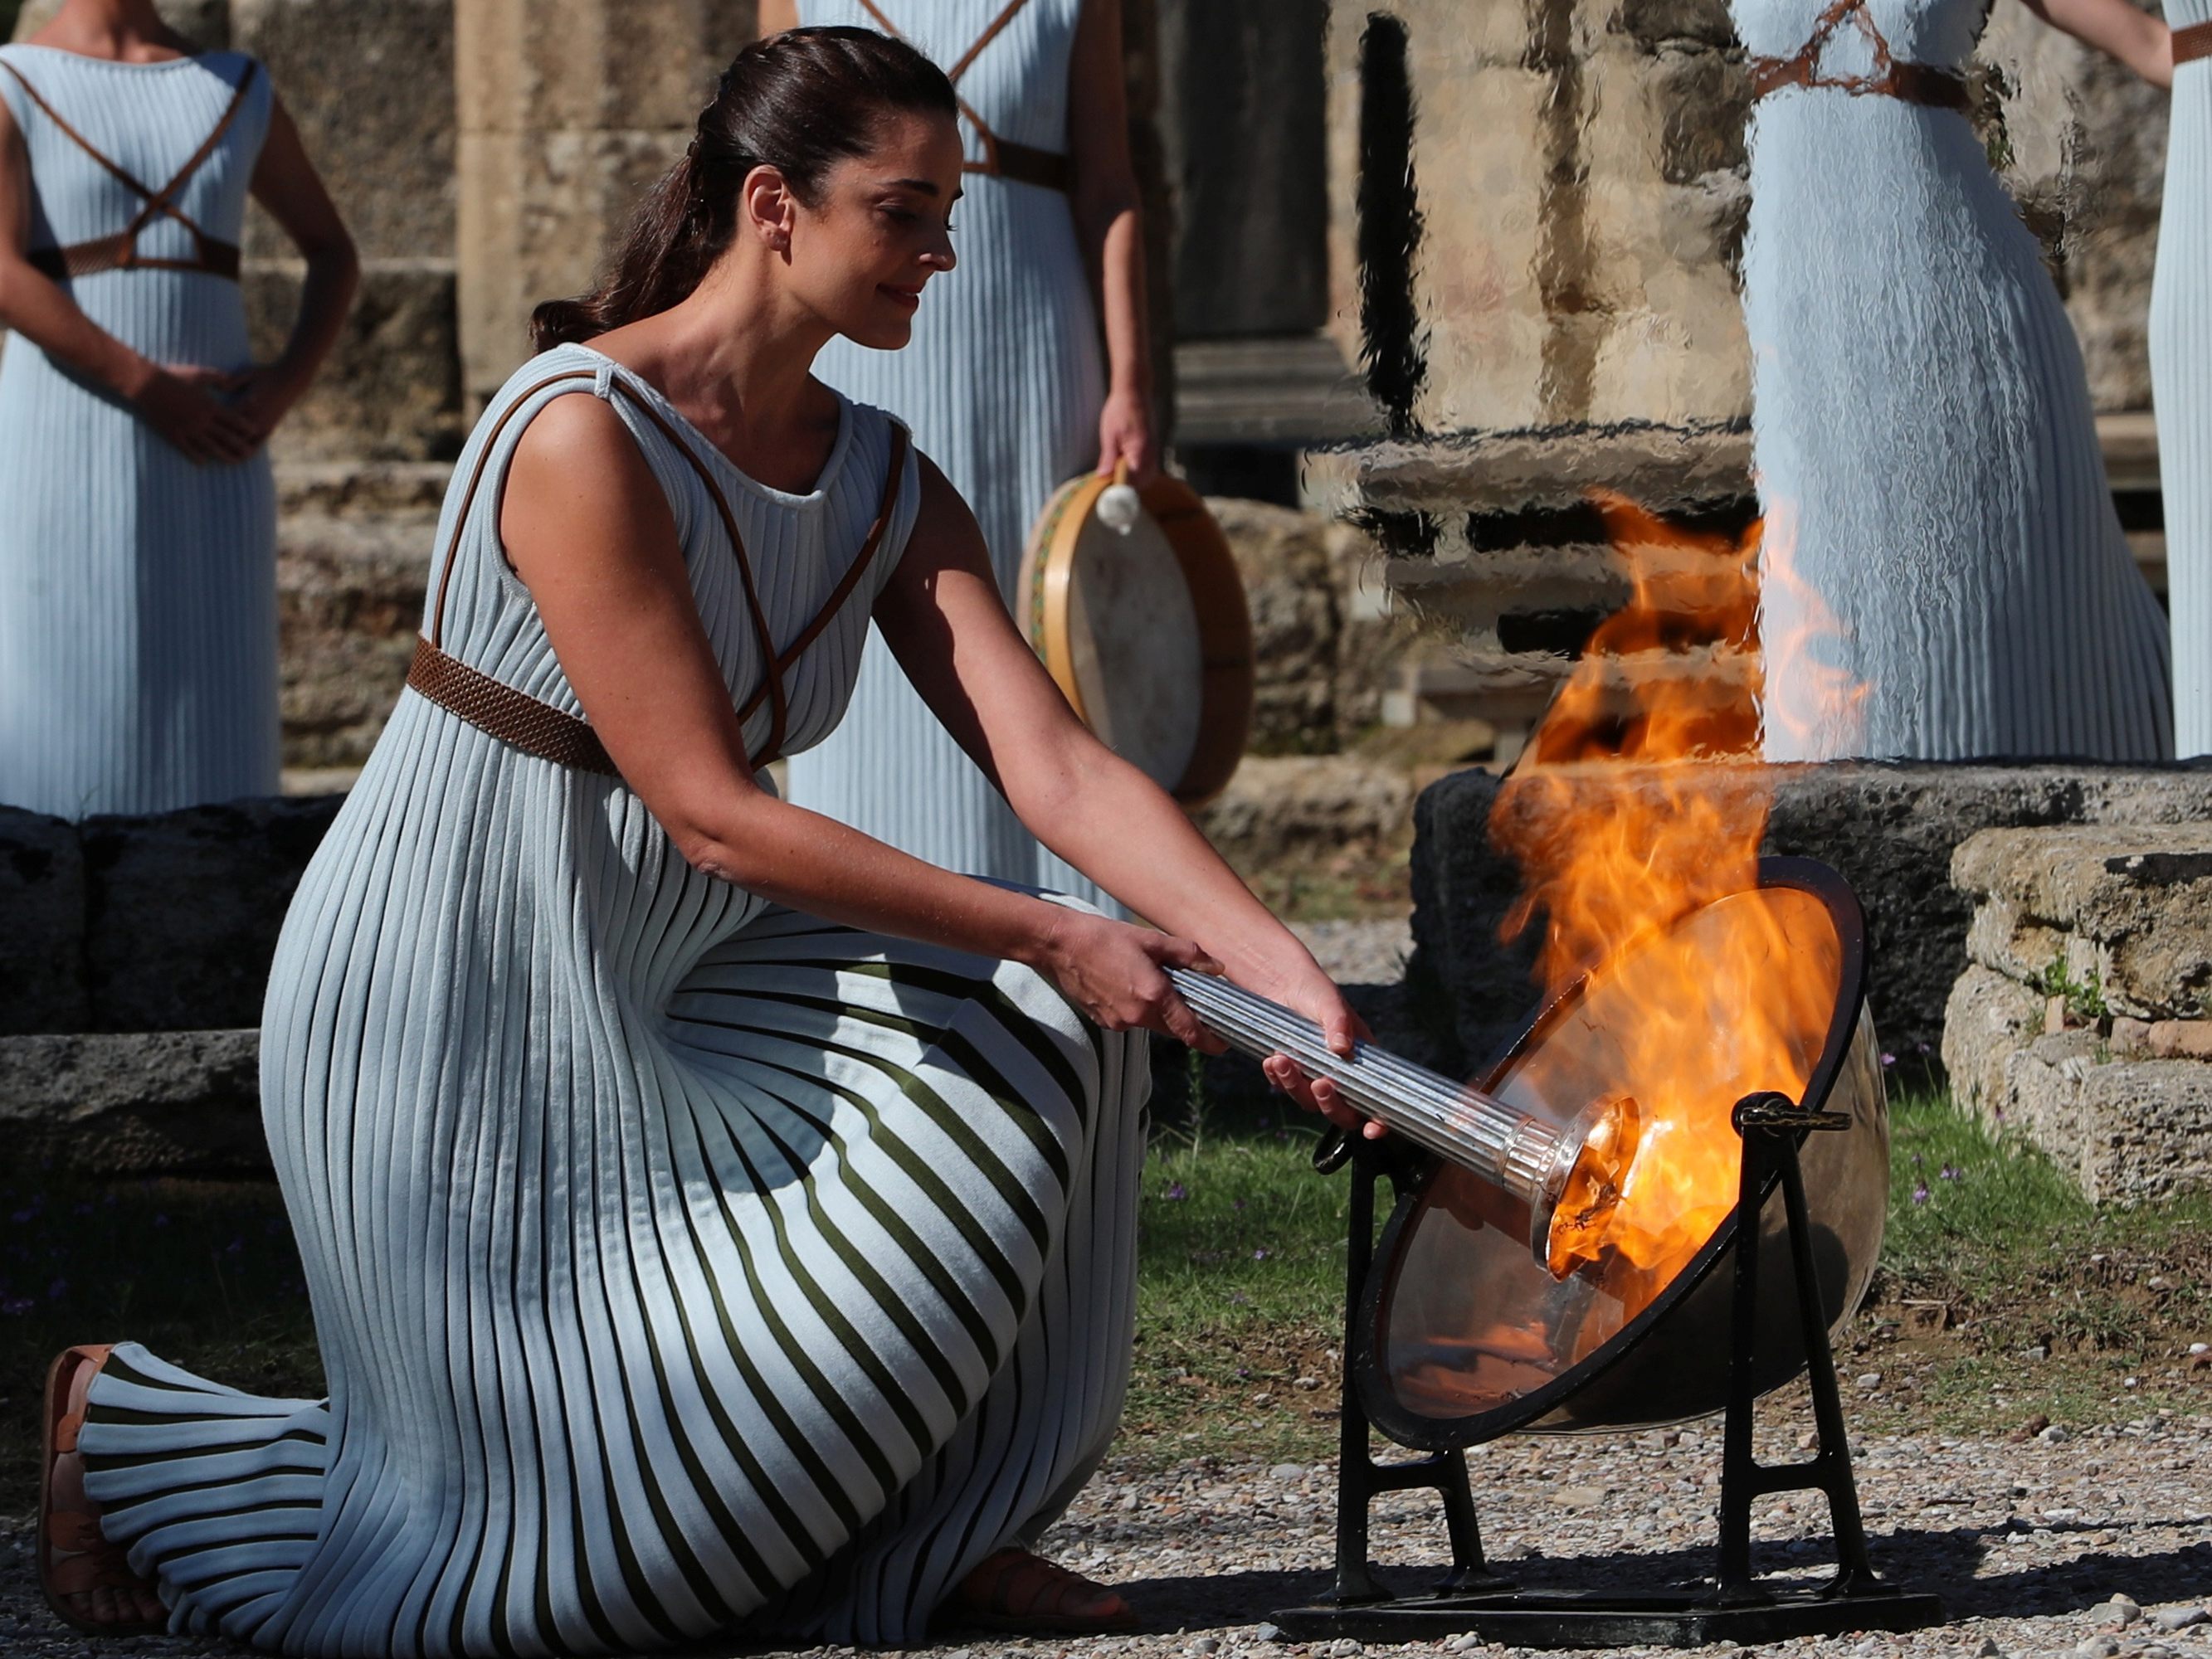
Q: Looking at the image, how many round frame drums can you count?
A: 1